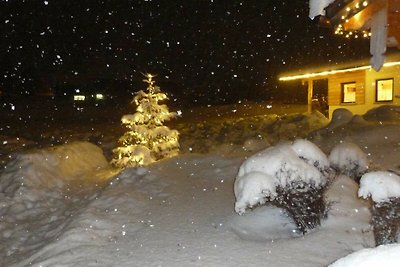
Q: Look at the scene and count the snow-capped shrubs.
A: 3